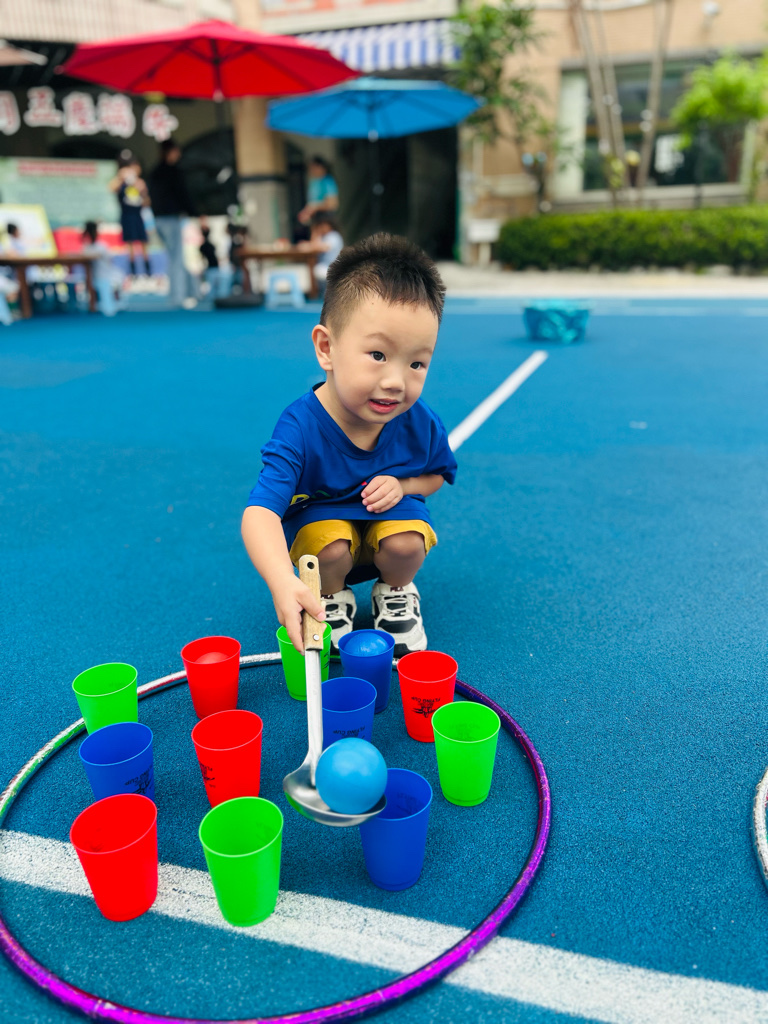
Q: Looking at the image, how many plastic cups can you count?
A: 12